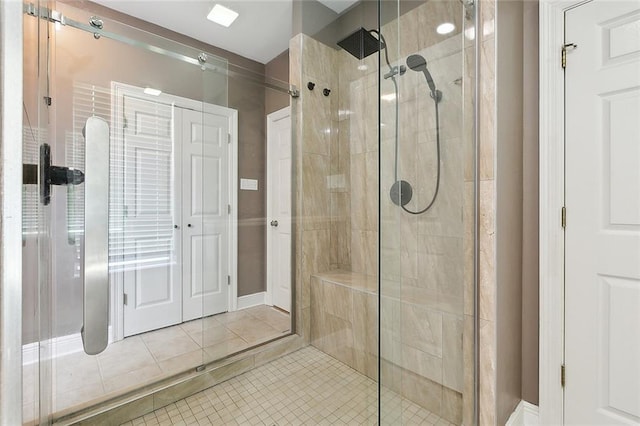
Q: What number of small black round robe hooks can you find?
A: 2